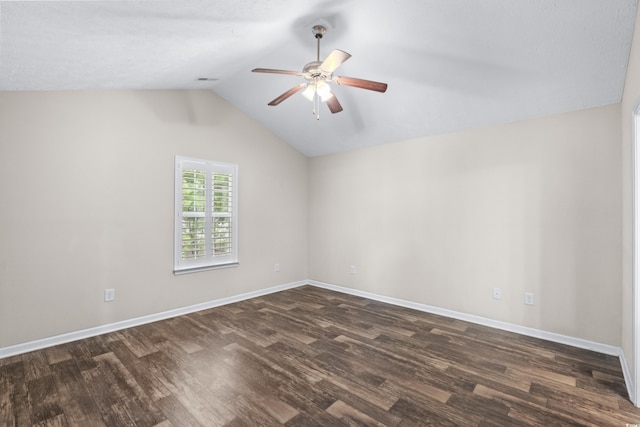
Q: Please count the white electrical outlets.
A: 5